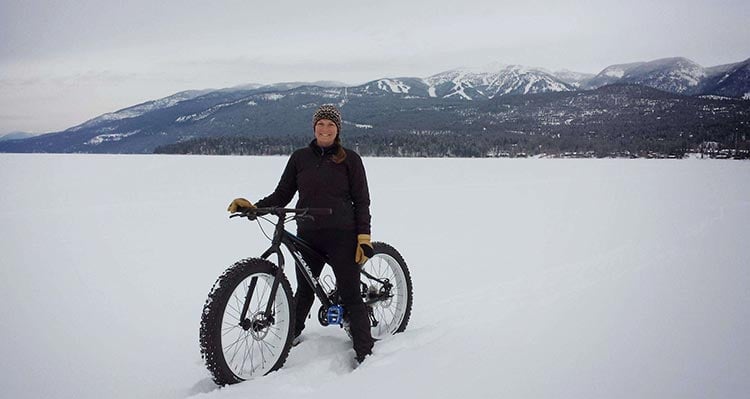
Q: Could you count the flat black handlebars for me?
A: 1